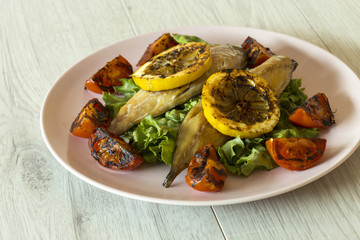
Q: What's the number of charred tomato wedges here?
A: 8